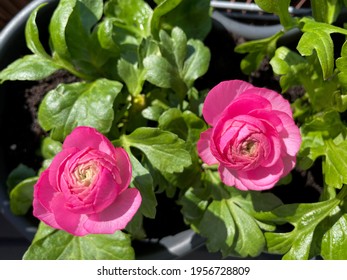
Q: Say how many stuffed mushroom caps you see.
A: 0